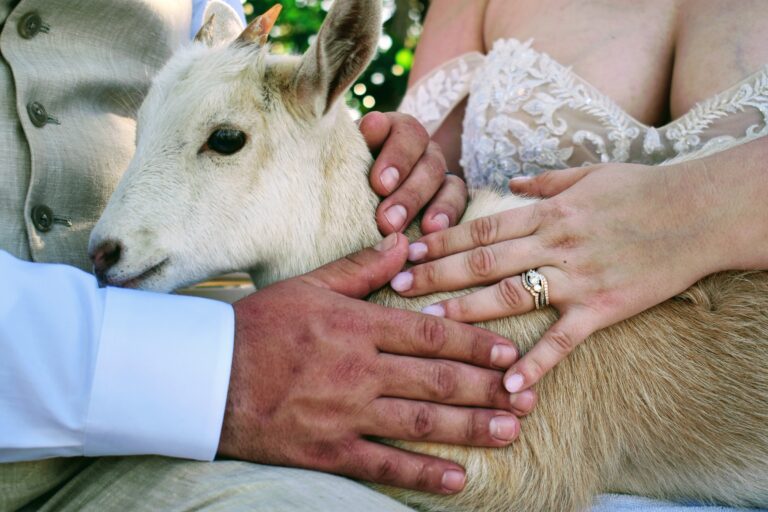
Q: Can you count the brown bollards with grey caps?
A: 0